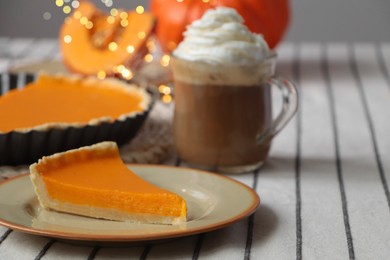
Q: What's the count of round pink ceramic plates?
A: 0